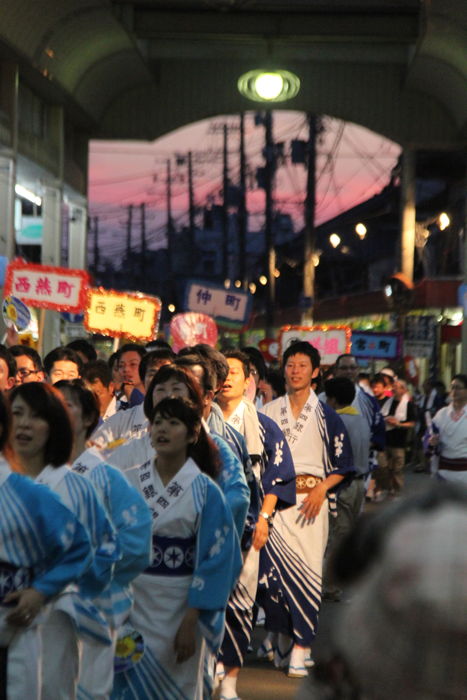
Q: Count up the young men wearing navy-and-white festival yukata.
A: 2